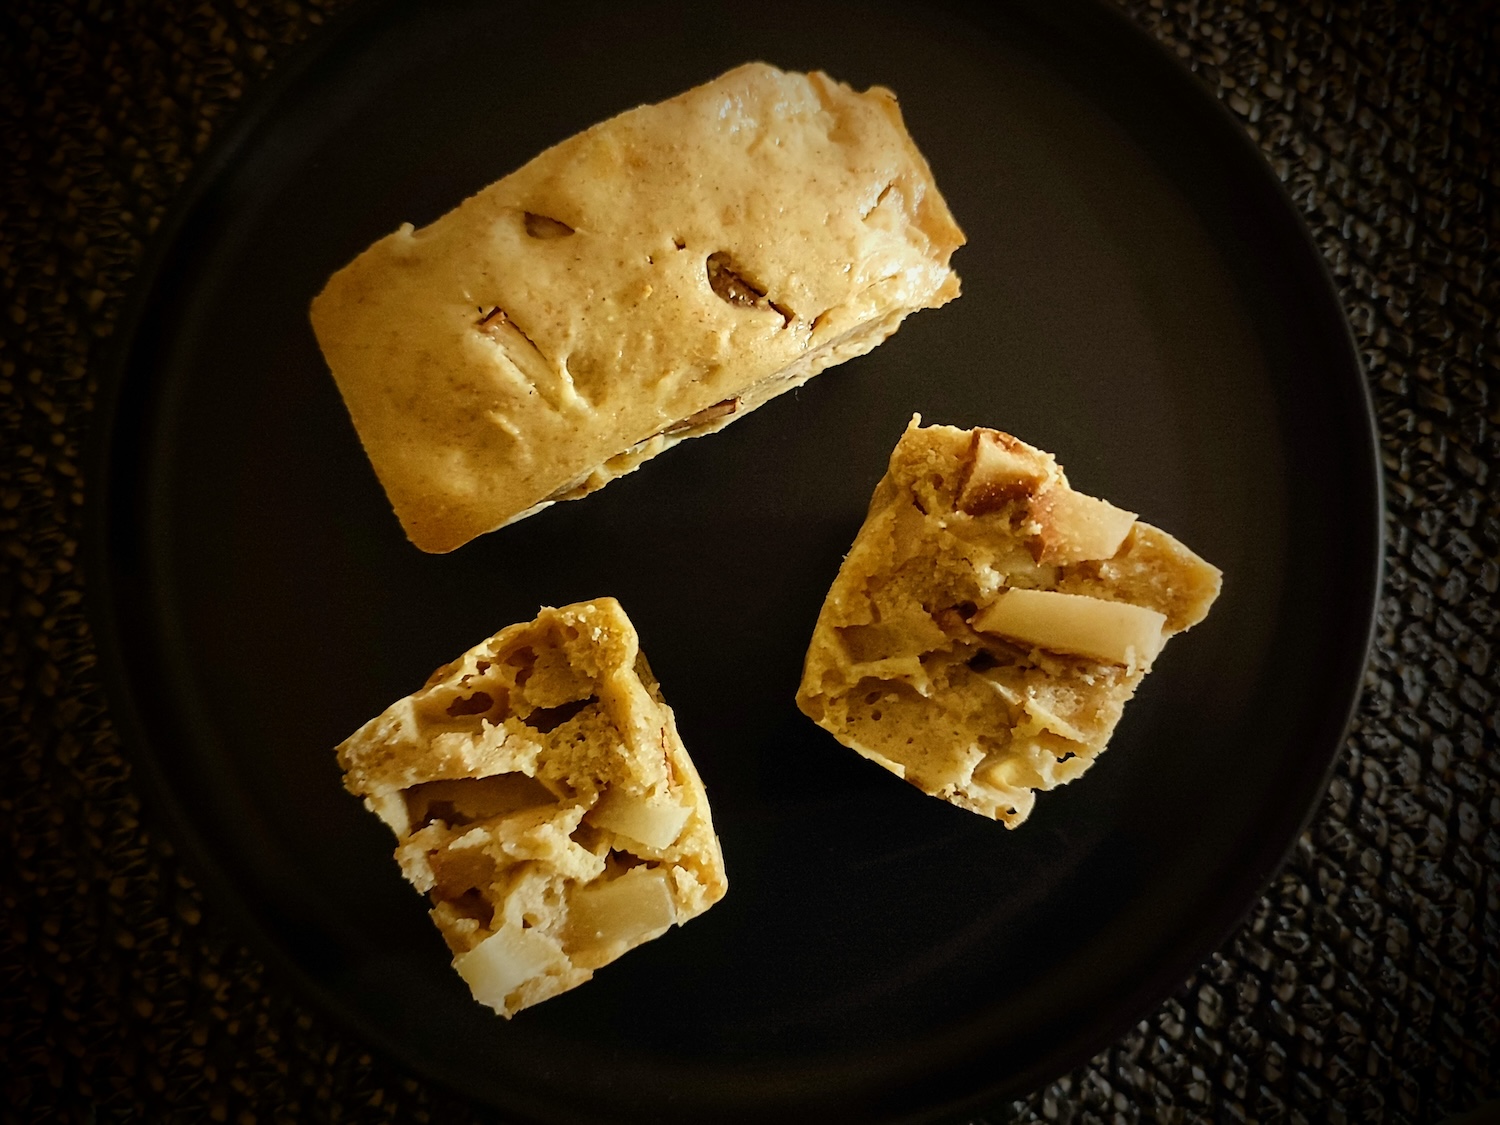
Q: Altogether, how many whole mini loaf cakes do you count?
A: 1